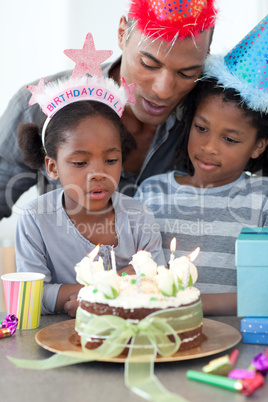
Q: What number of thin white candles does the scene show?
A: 5